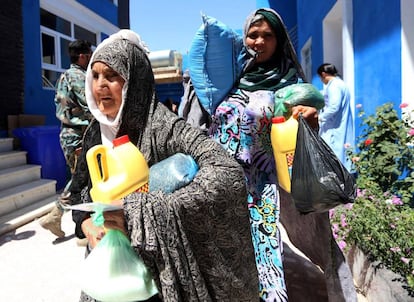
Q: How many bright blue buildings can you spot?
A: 2